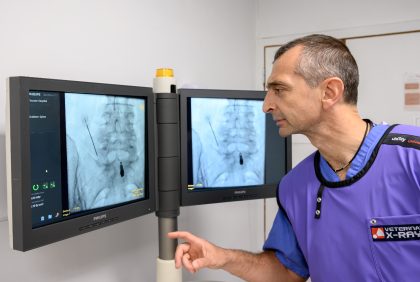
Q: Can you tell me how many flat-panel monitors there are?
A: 2